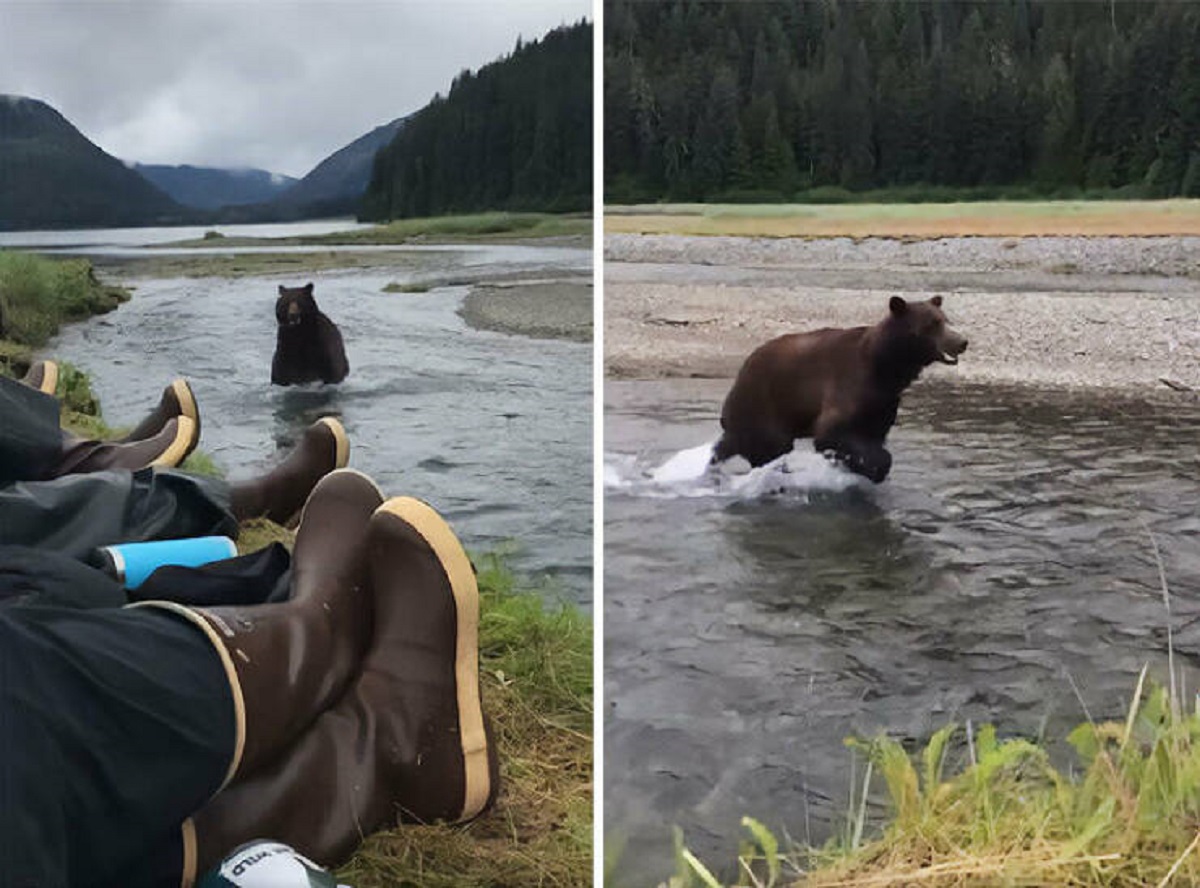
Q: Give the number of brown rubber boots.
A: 6